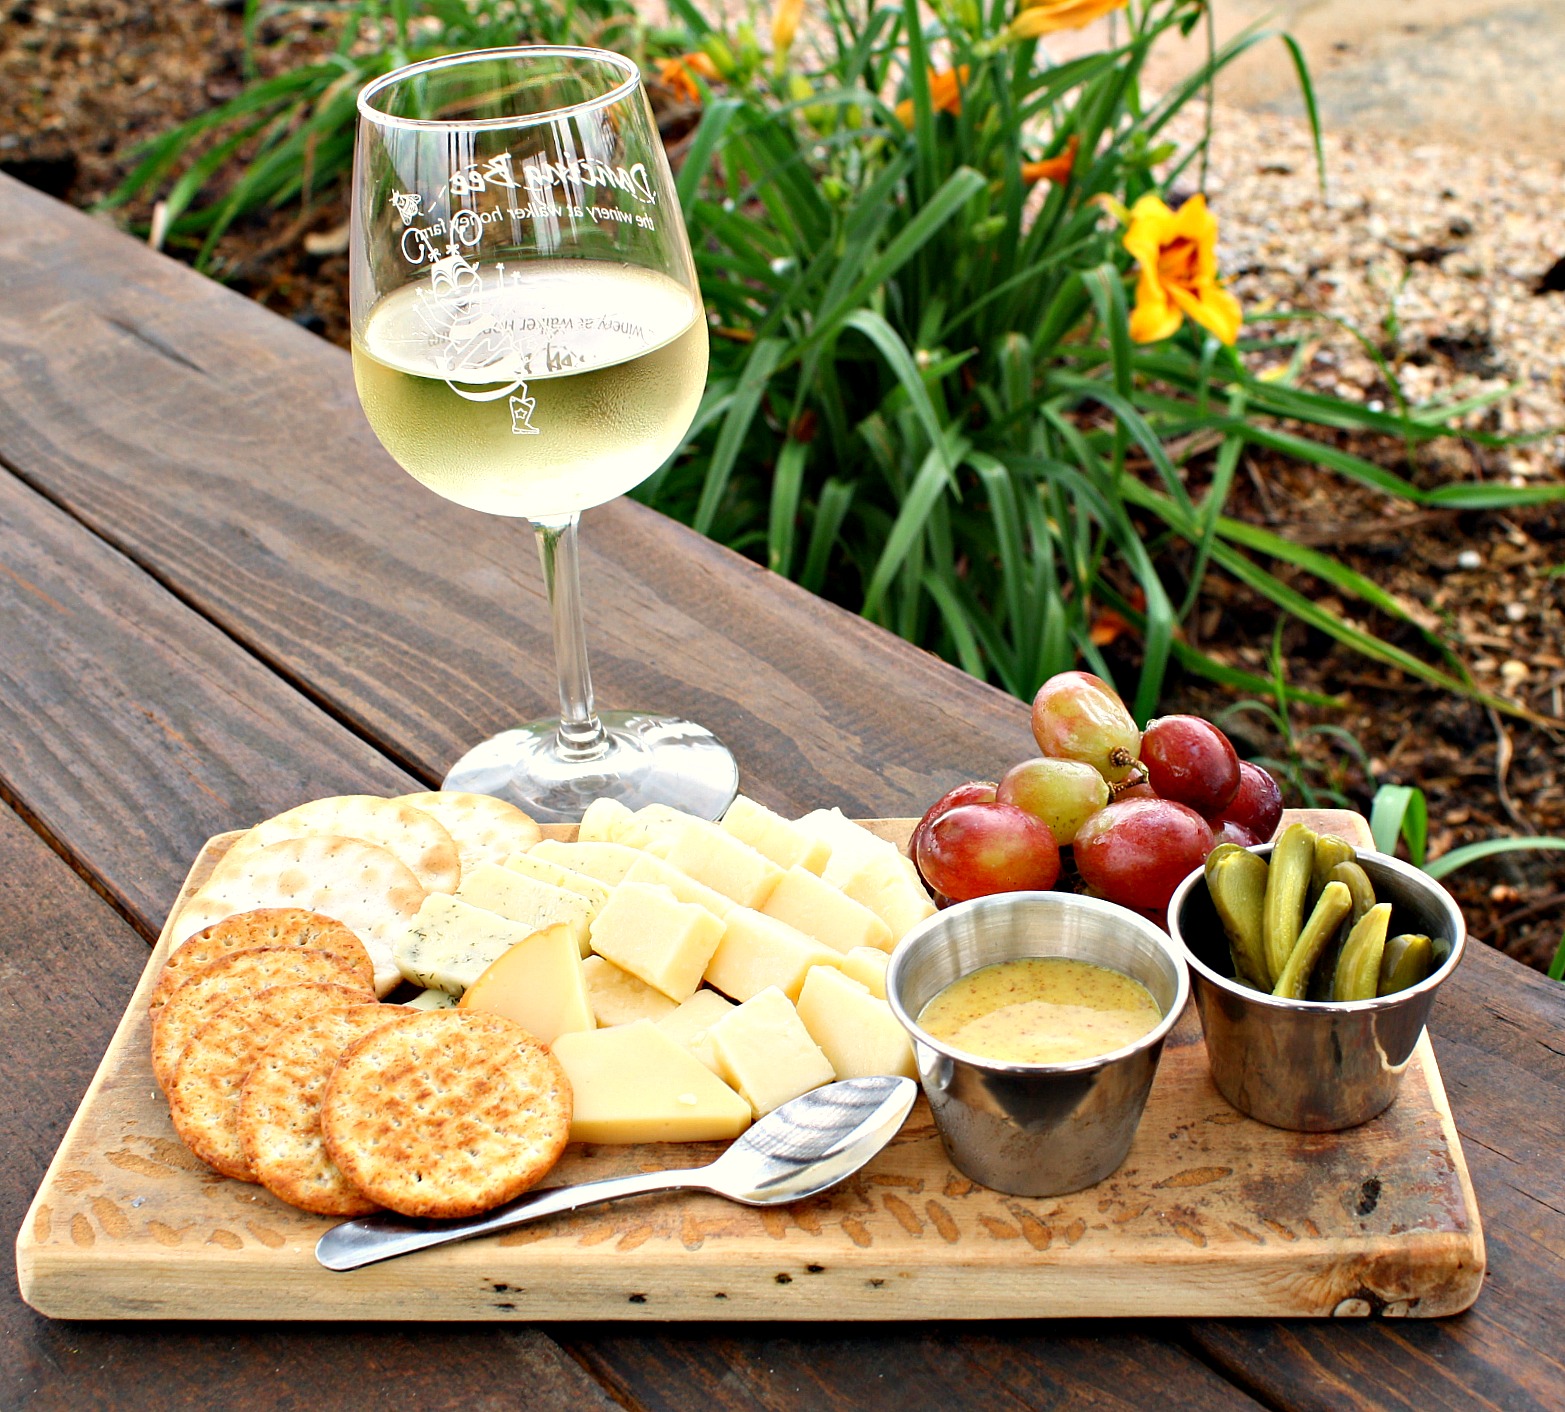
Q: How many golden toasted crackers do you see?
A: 5